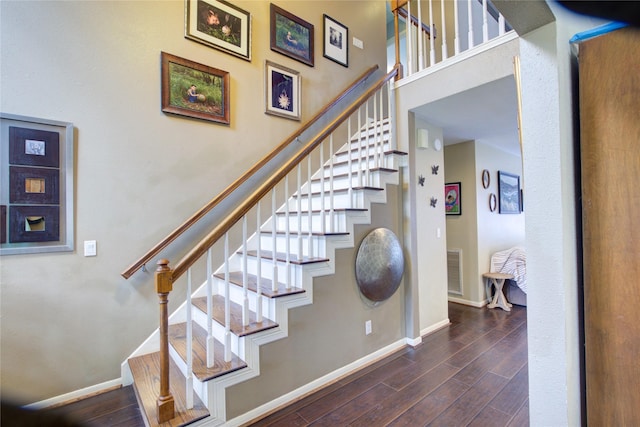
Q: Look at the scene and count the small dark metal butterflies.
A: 3